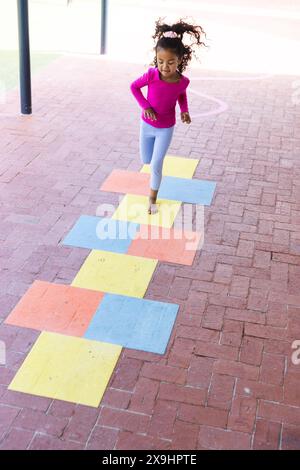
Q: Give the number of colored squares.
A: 10